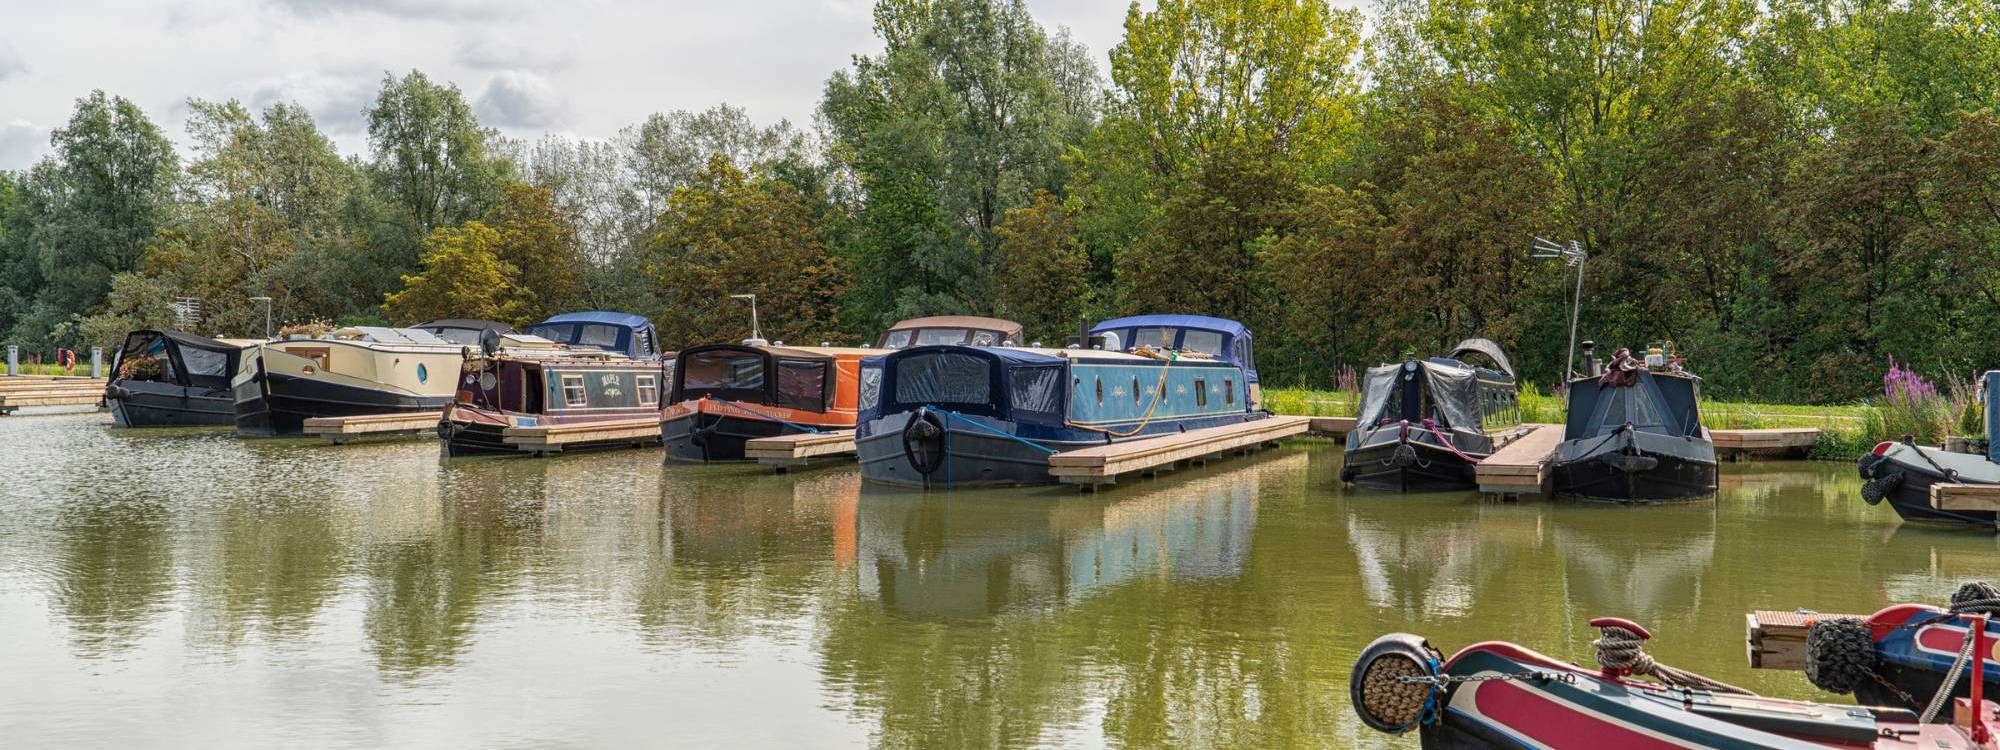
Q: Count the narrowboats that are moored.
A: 10